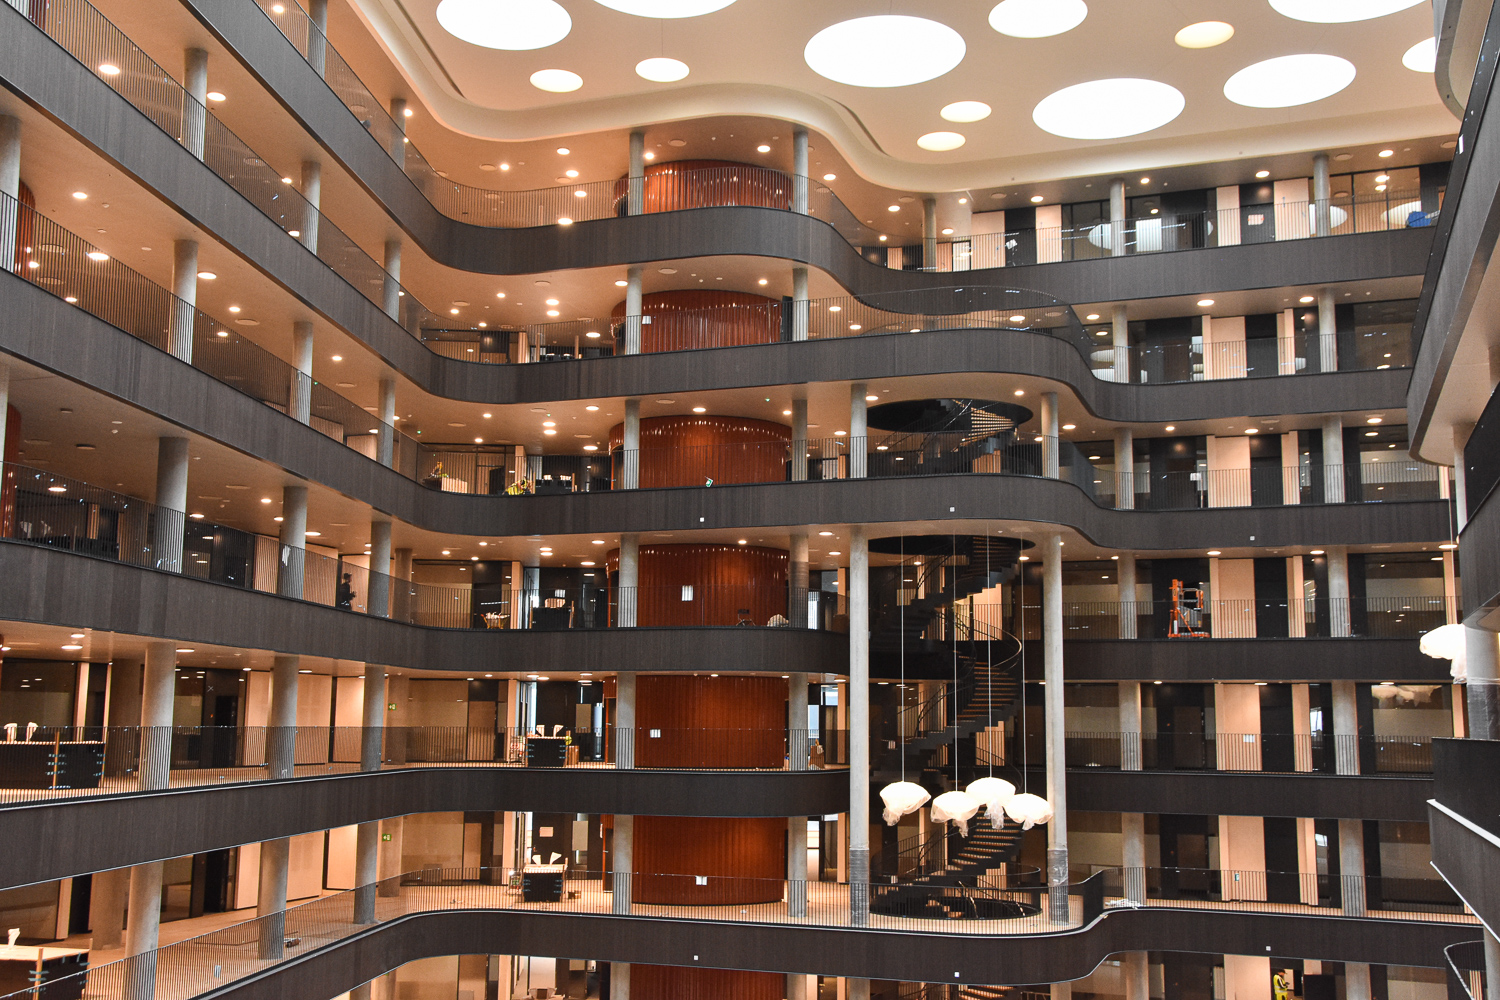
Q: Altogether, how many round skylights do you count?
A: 13